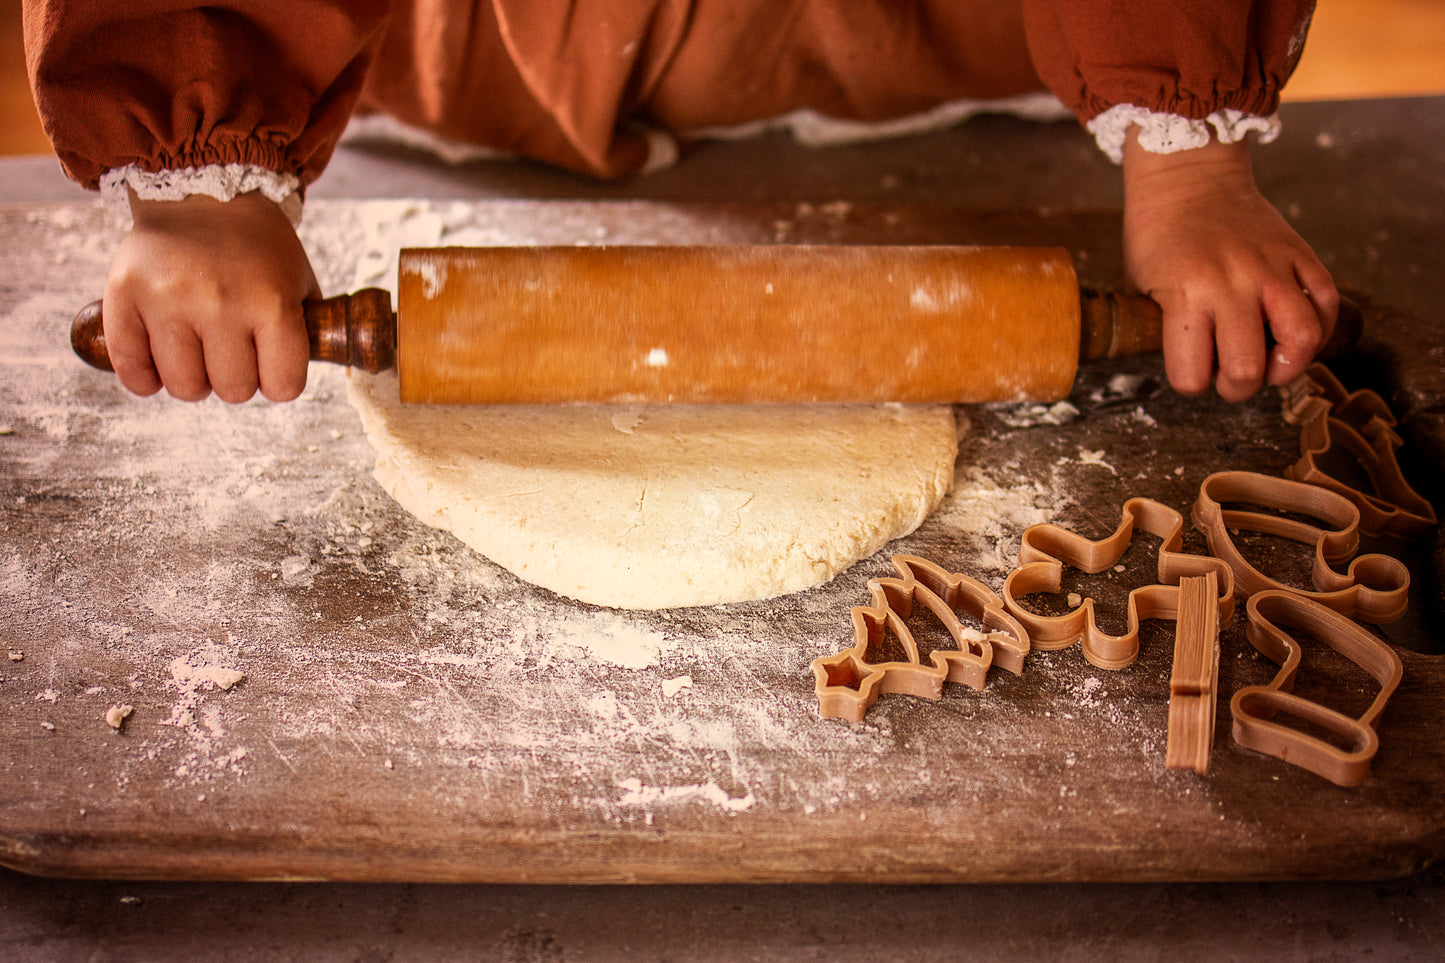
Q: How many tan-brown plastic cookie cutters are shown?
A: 6